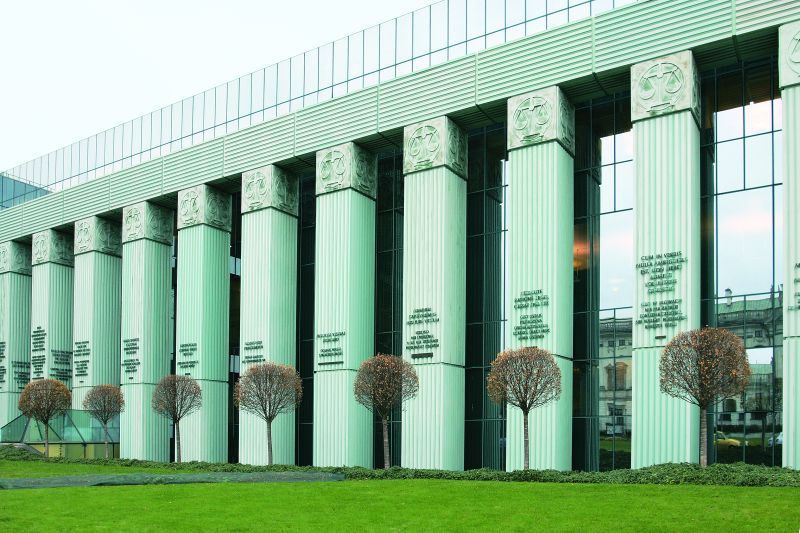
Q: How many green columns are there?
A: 11